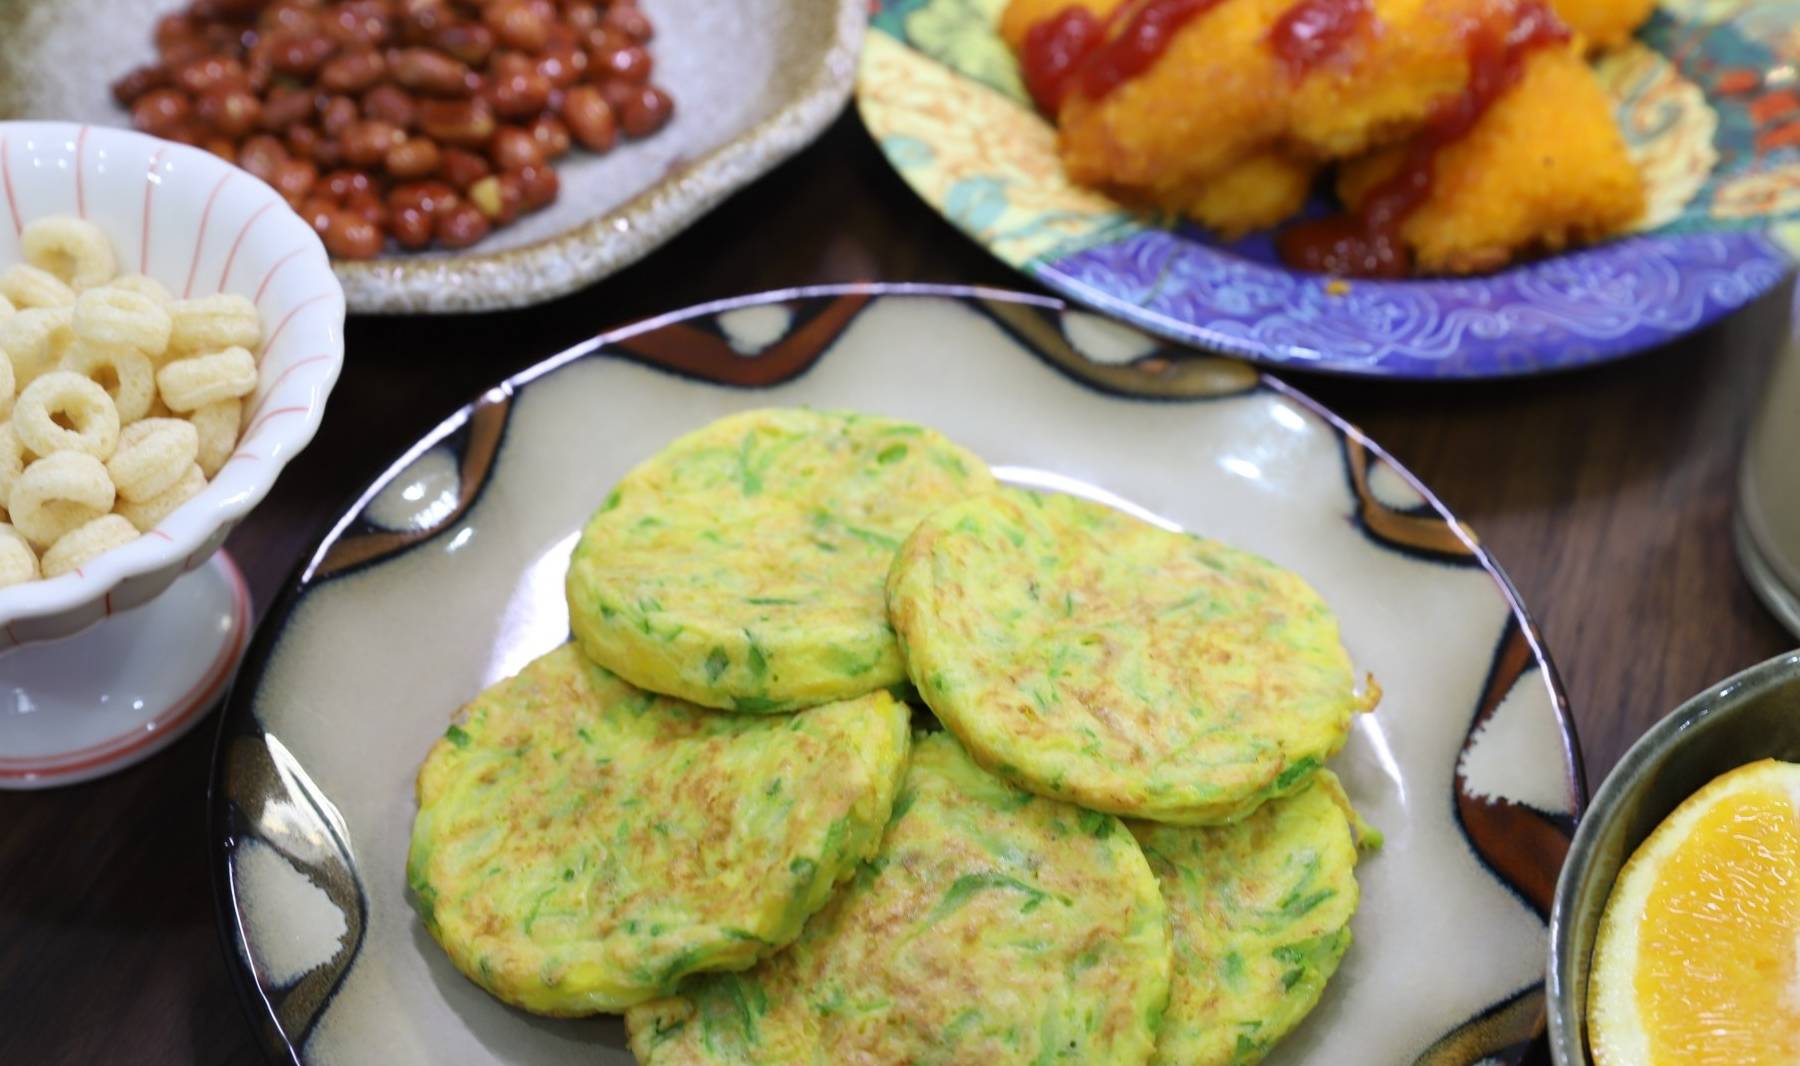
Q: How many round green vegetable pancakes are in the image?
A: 5